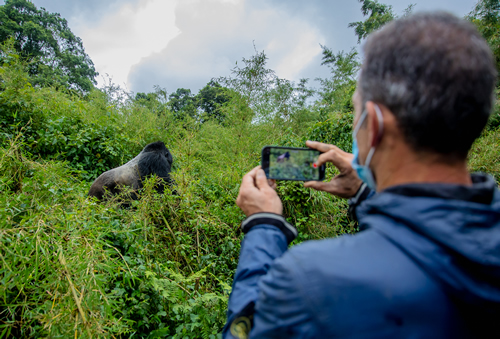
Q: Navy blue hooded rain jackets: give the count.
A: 1